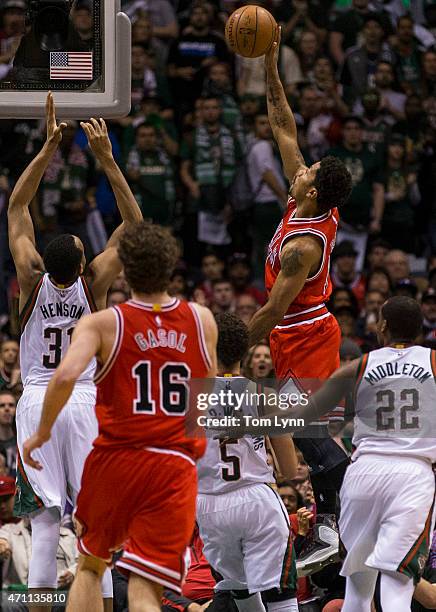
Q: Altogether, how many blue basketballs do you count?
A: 0